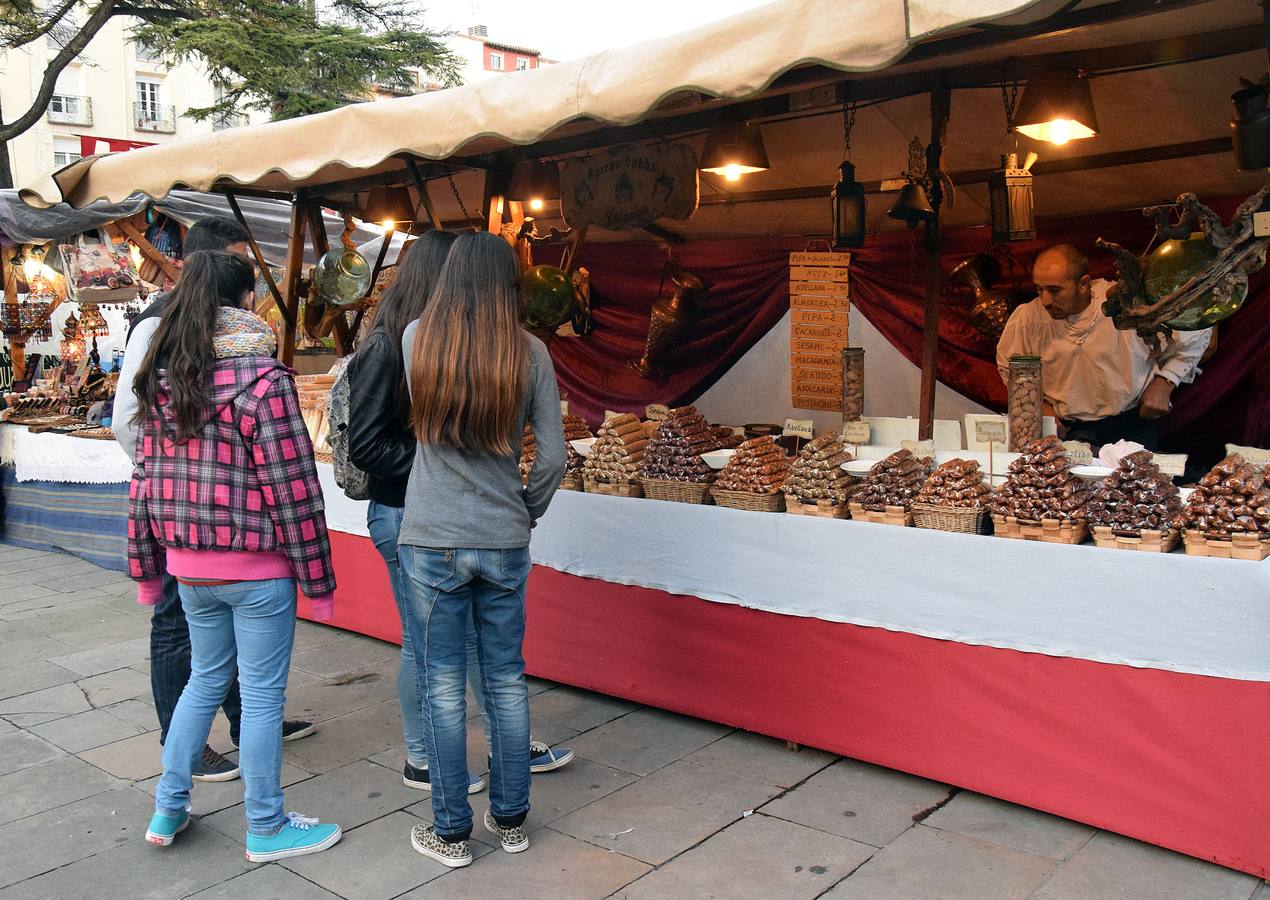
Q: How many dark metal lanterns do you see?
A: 2